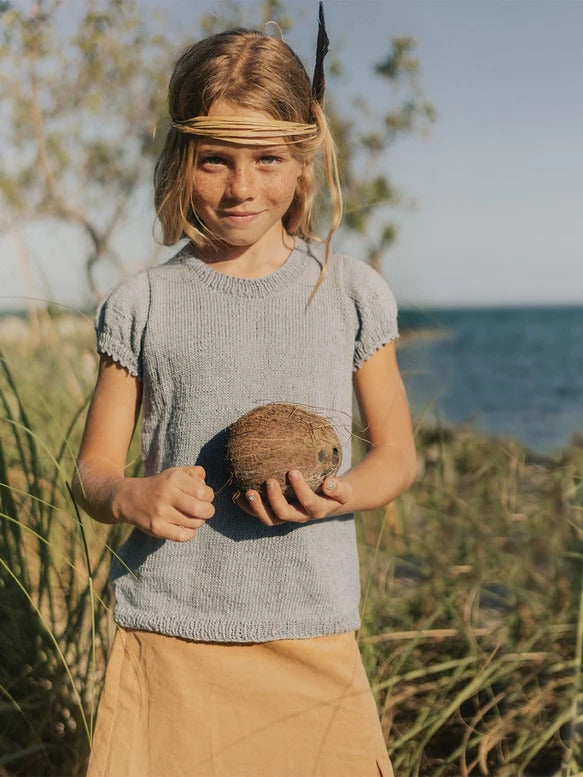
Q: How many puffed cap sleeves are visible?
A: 2